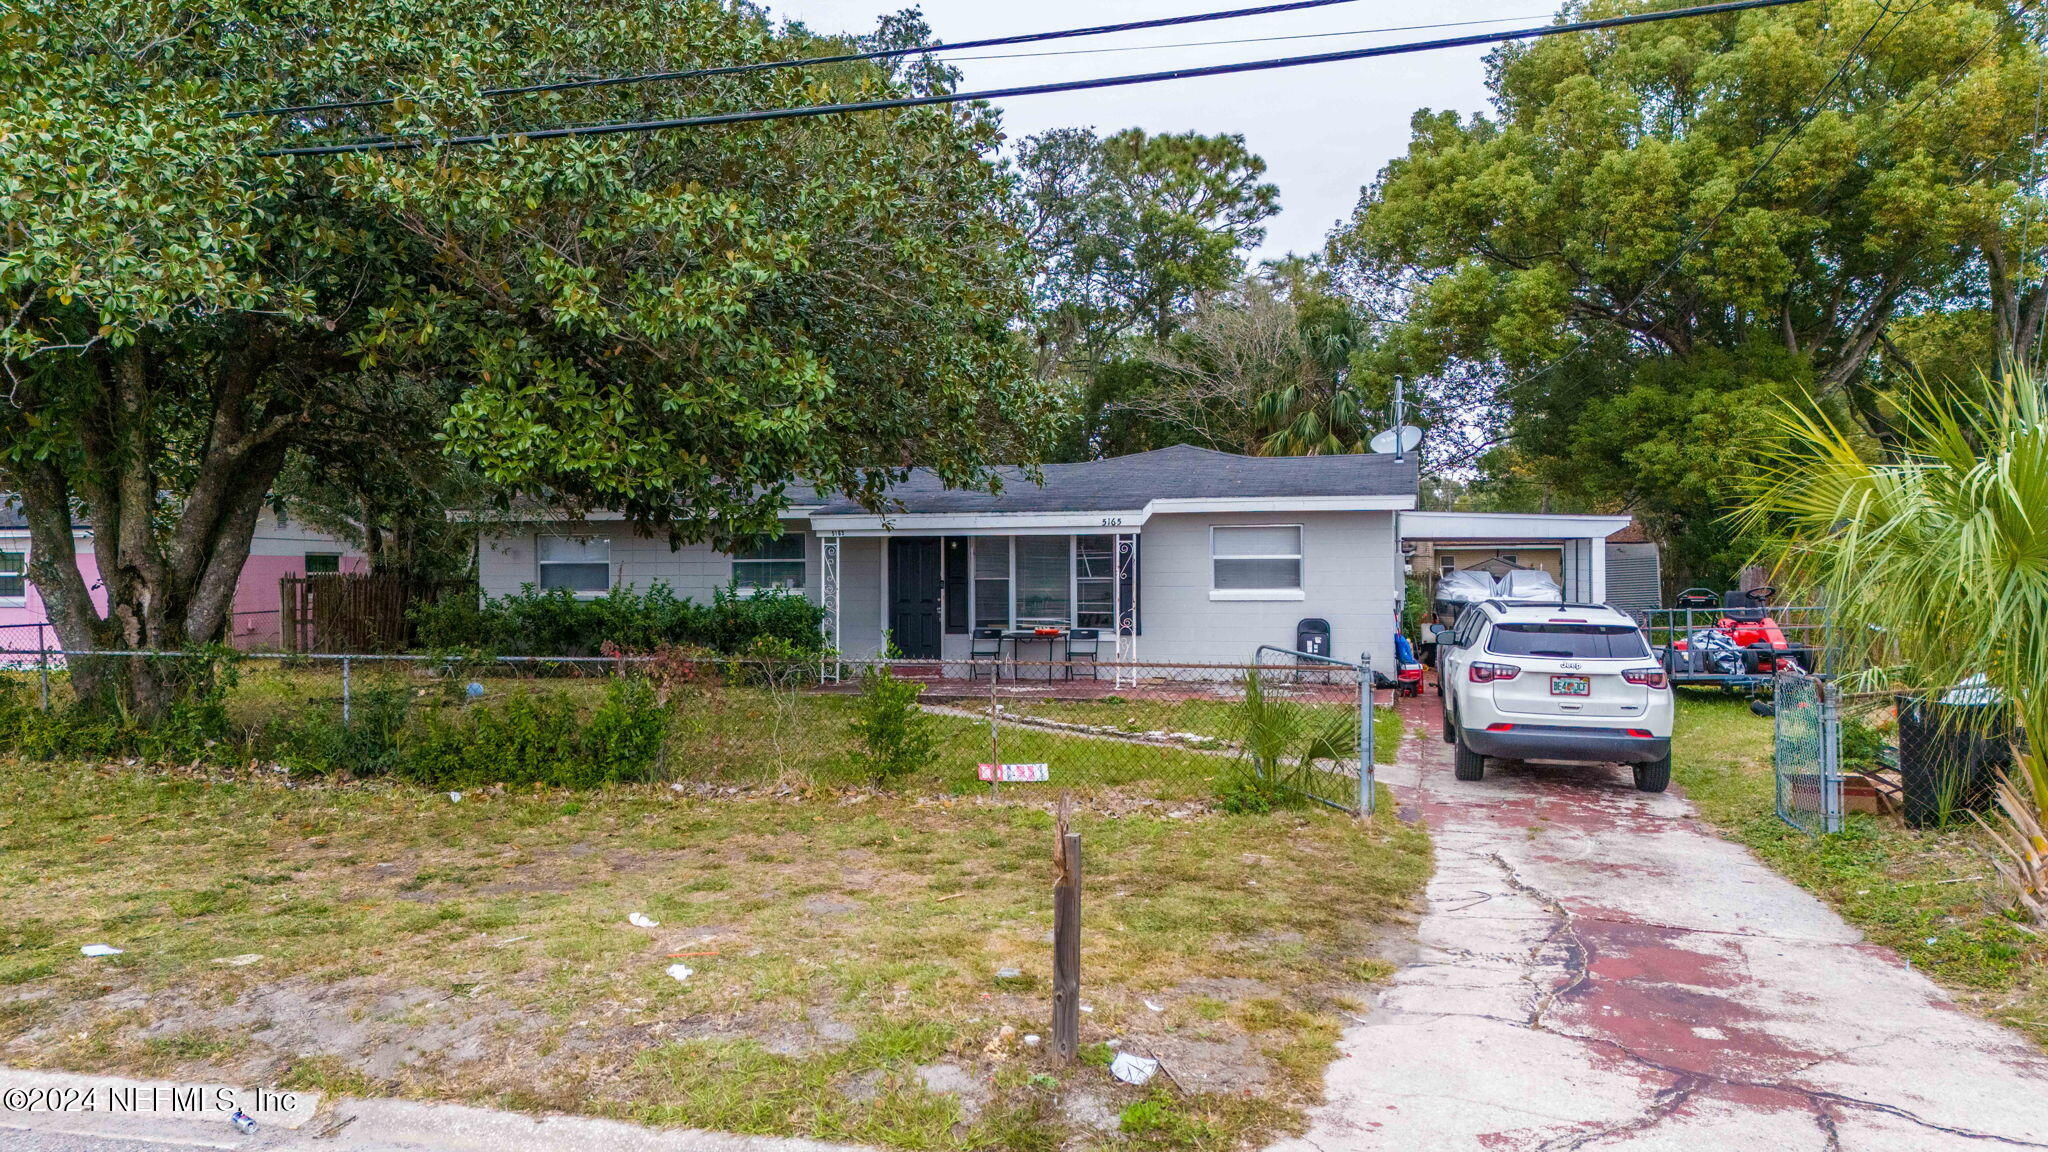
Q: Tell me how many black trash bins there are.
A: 1